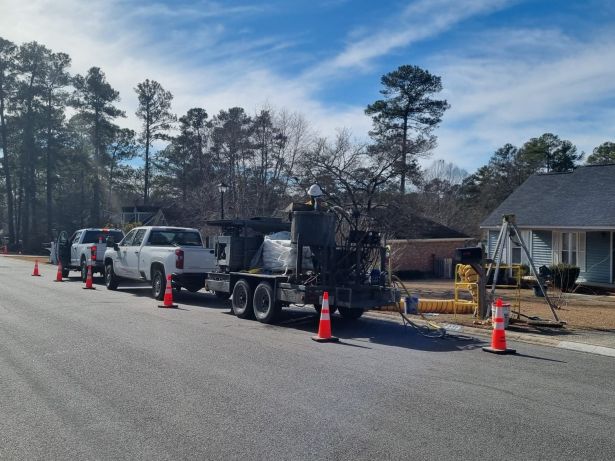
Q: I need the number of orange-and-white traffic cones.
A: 6